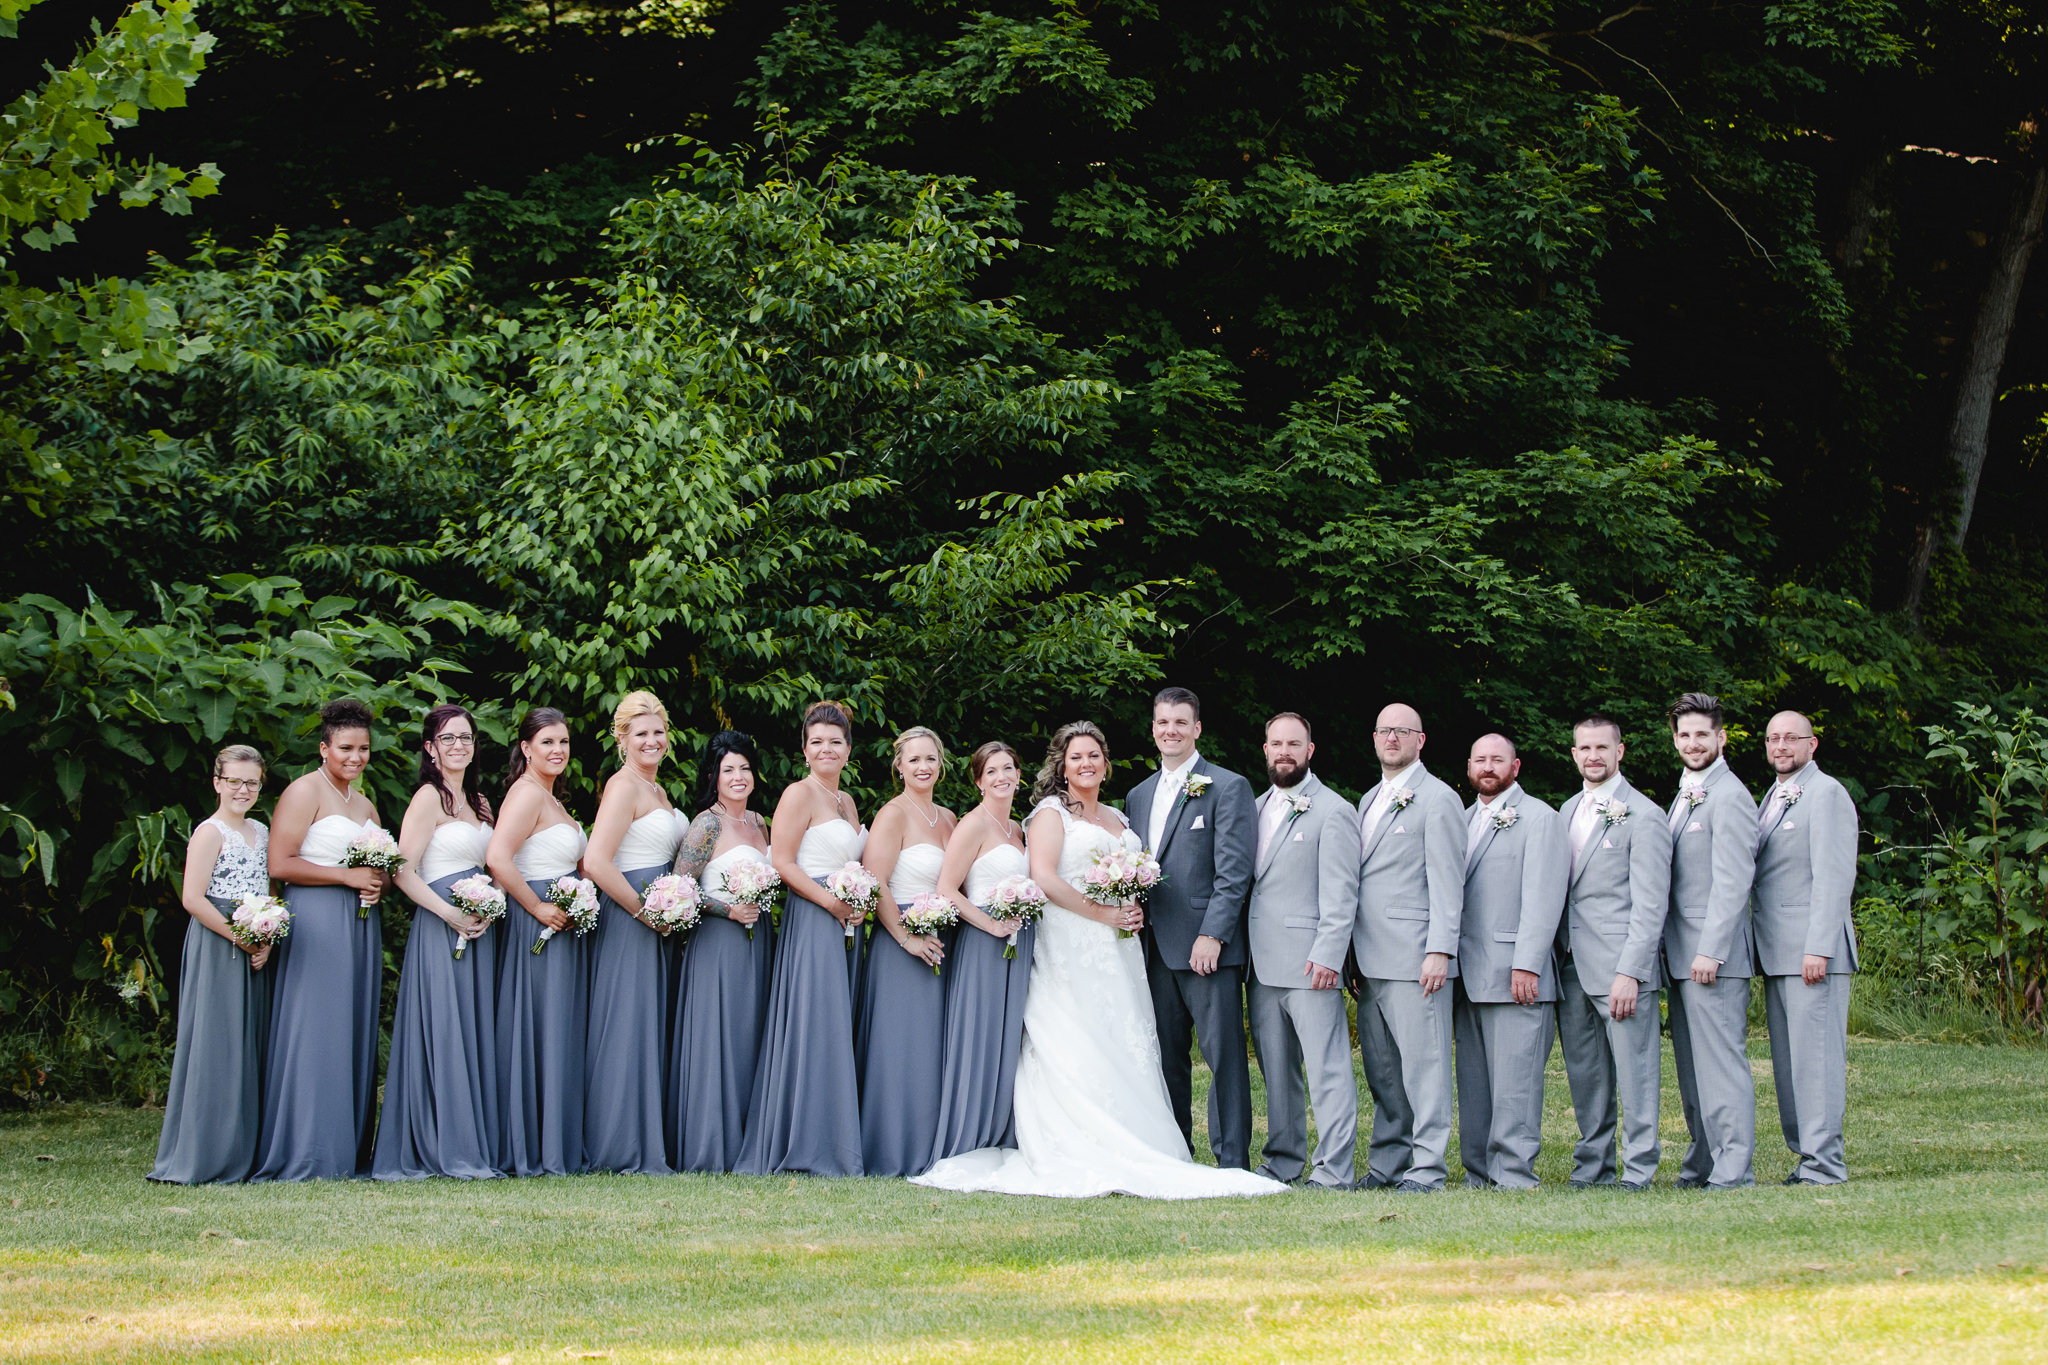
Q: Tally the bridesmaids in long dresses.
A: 9